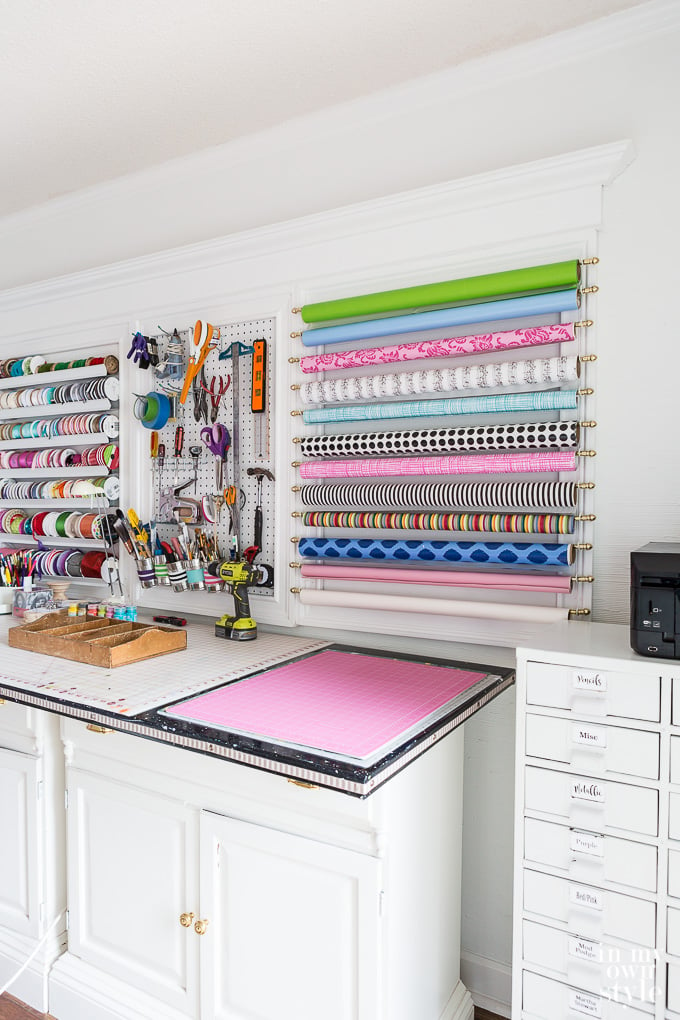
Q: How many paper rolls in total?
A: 12